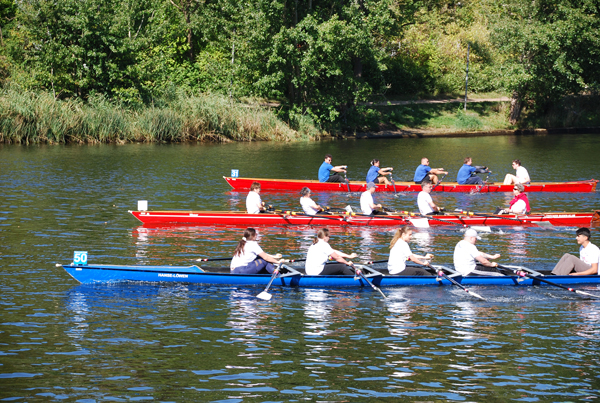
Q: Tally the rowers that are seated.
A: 15